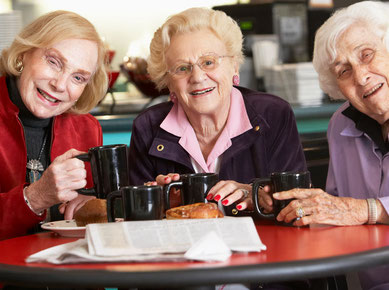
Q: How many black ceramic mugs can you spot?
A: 4